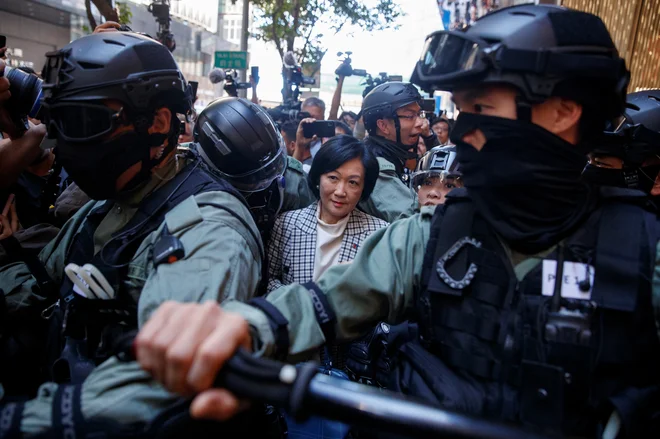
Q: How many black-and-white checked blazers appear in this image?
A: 1